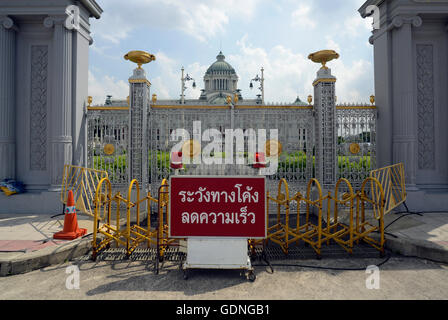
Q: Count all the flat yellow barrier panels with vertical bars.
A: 2